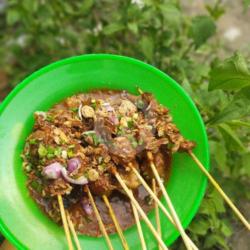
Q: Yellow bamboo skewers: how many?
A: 10